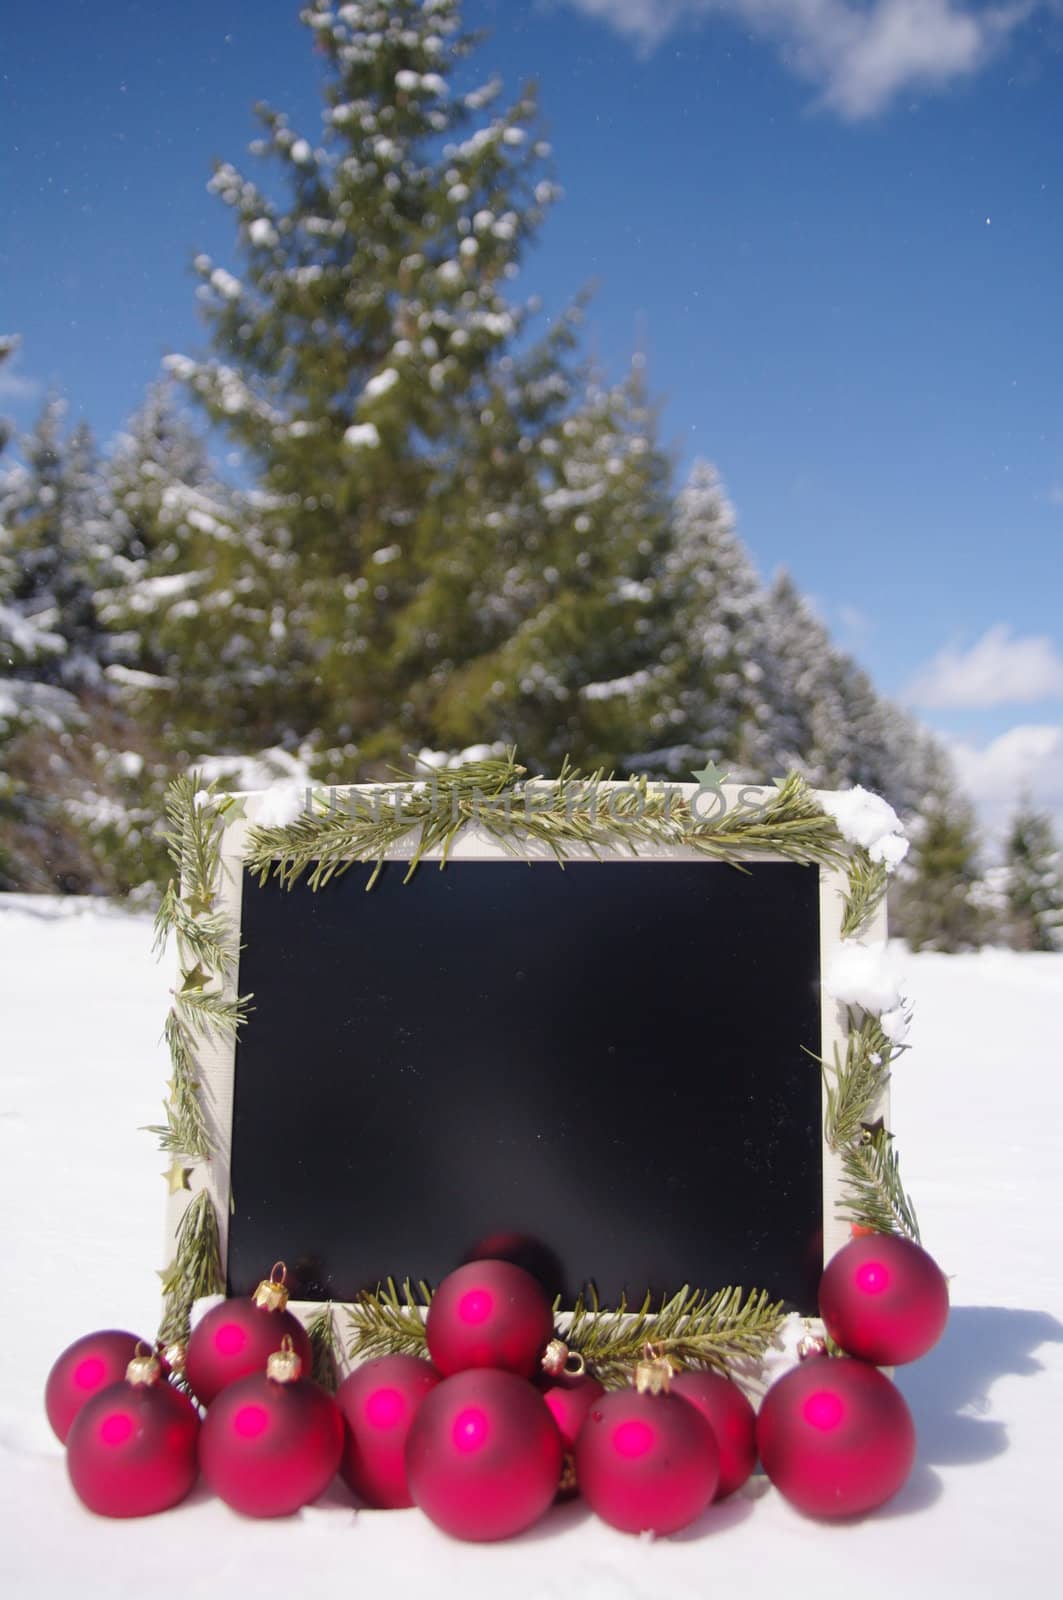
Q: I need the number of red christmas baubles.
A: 12